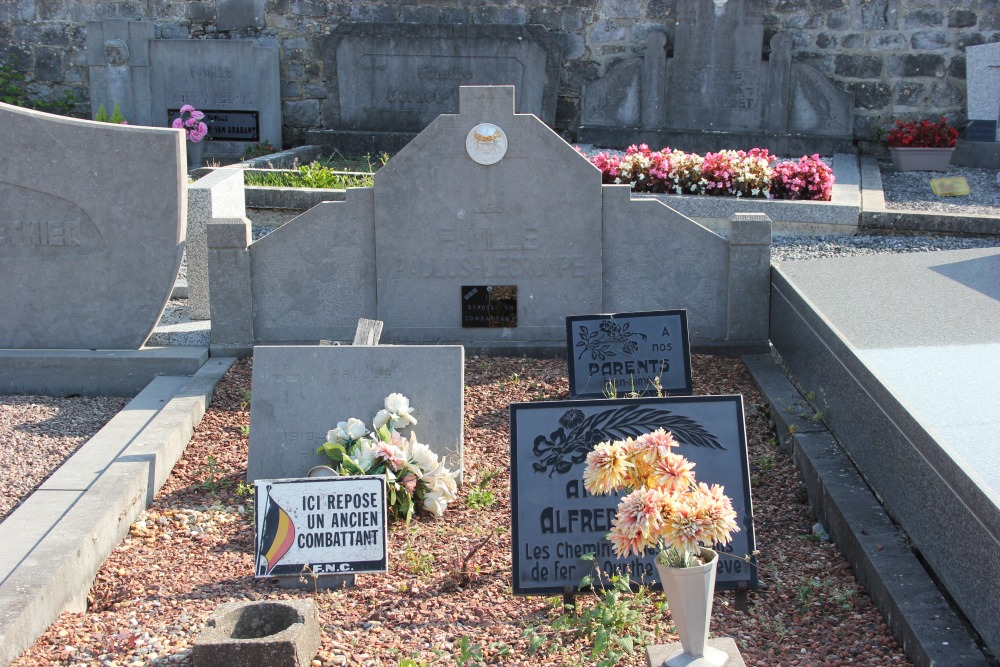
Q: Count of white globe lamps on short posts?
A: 0